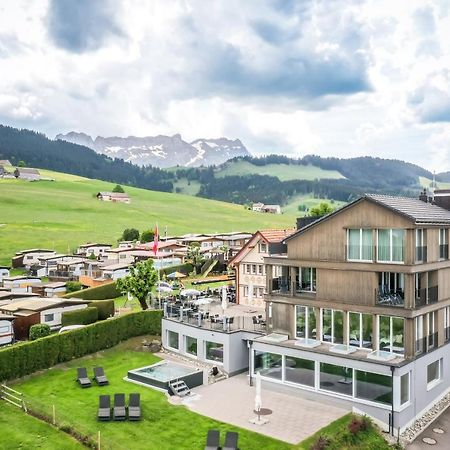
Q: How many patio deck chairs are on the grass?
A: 7